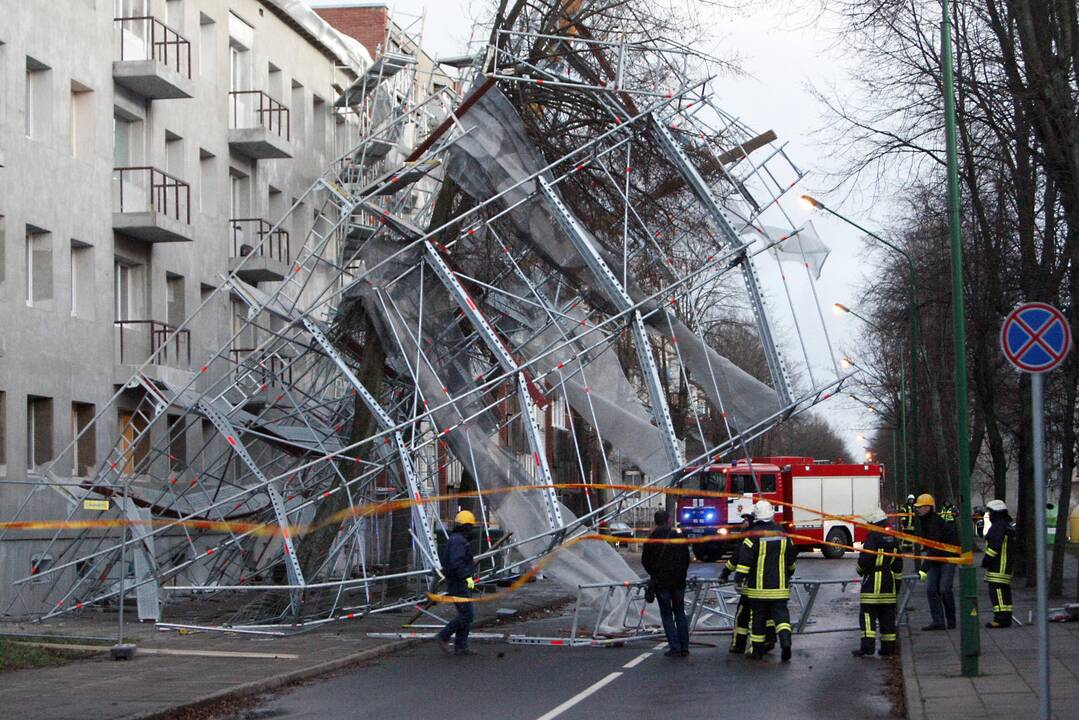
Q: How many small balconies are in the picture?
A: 6